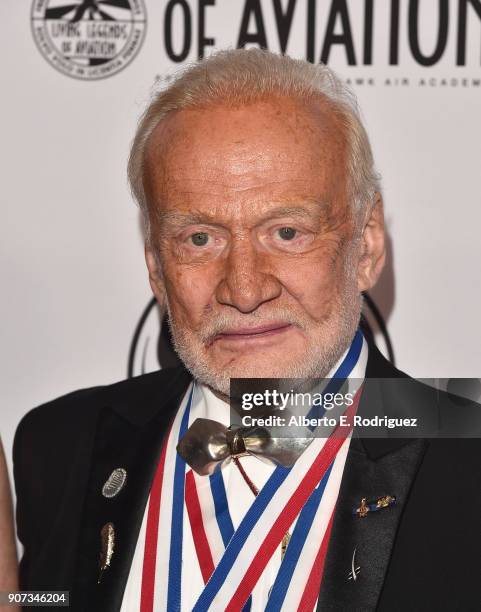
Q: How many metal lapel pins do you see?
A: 4